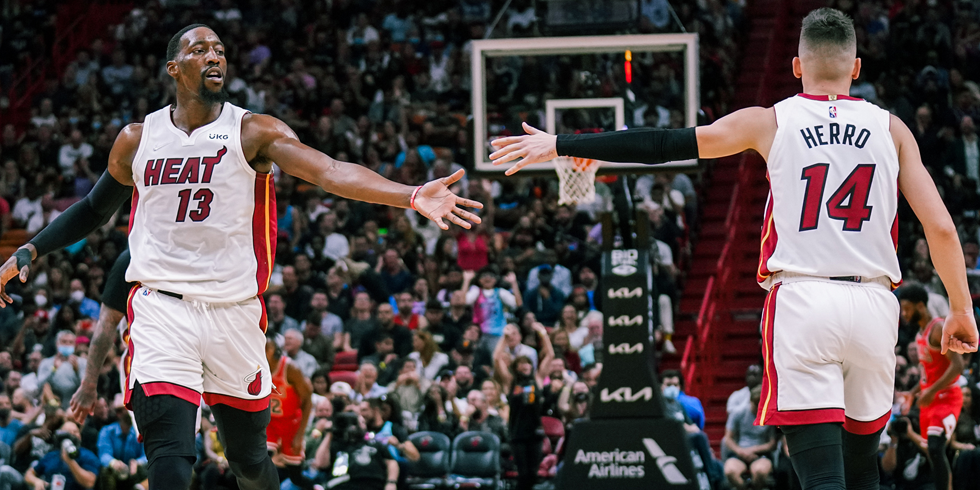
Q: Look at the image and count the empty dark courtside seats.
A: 2